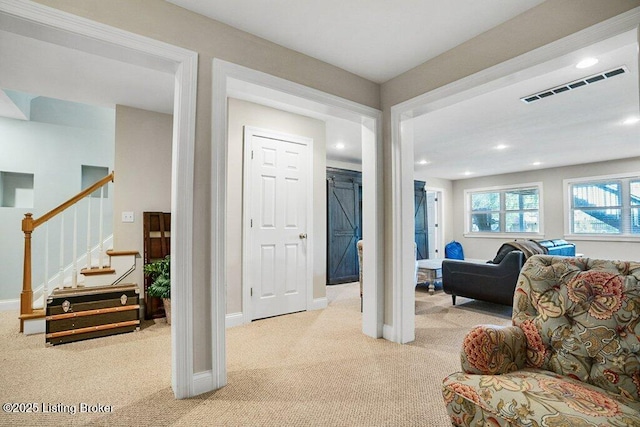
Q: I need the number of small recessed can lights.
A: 7